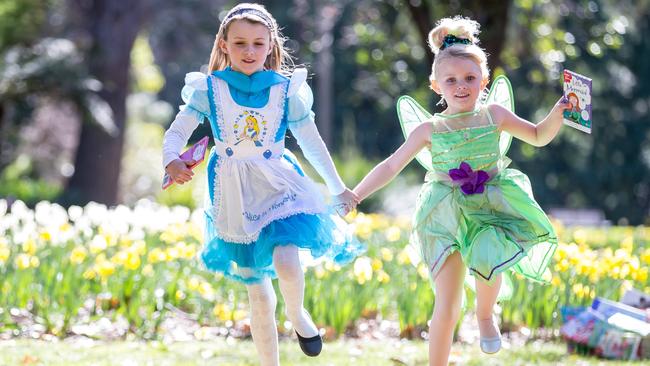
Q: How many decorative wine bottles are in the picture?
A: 0